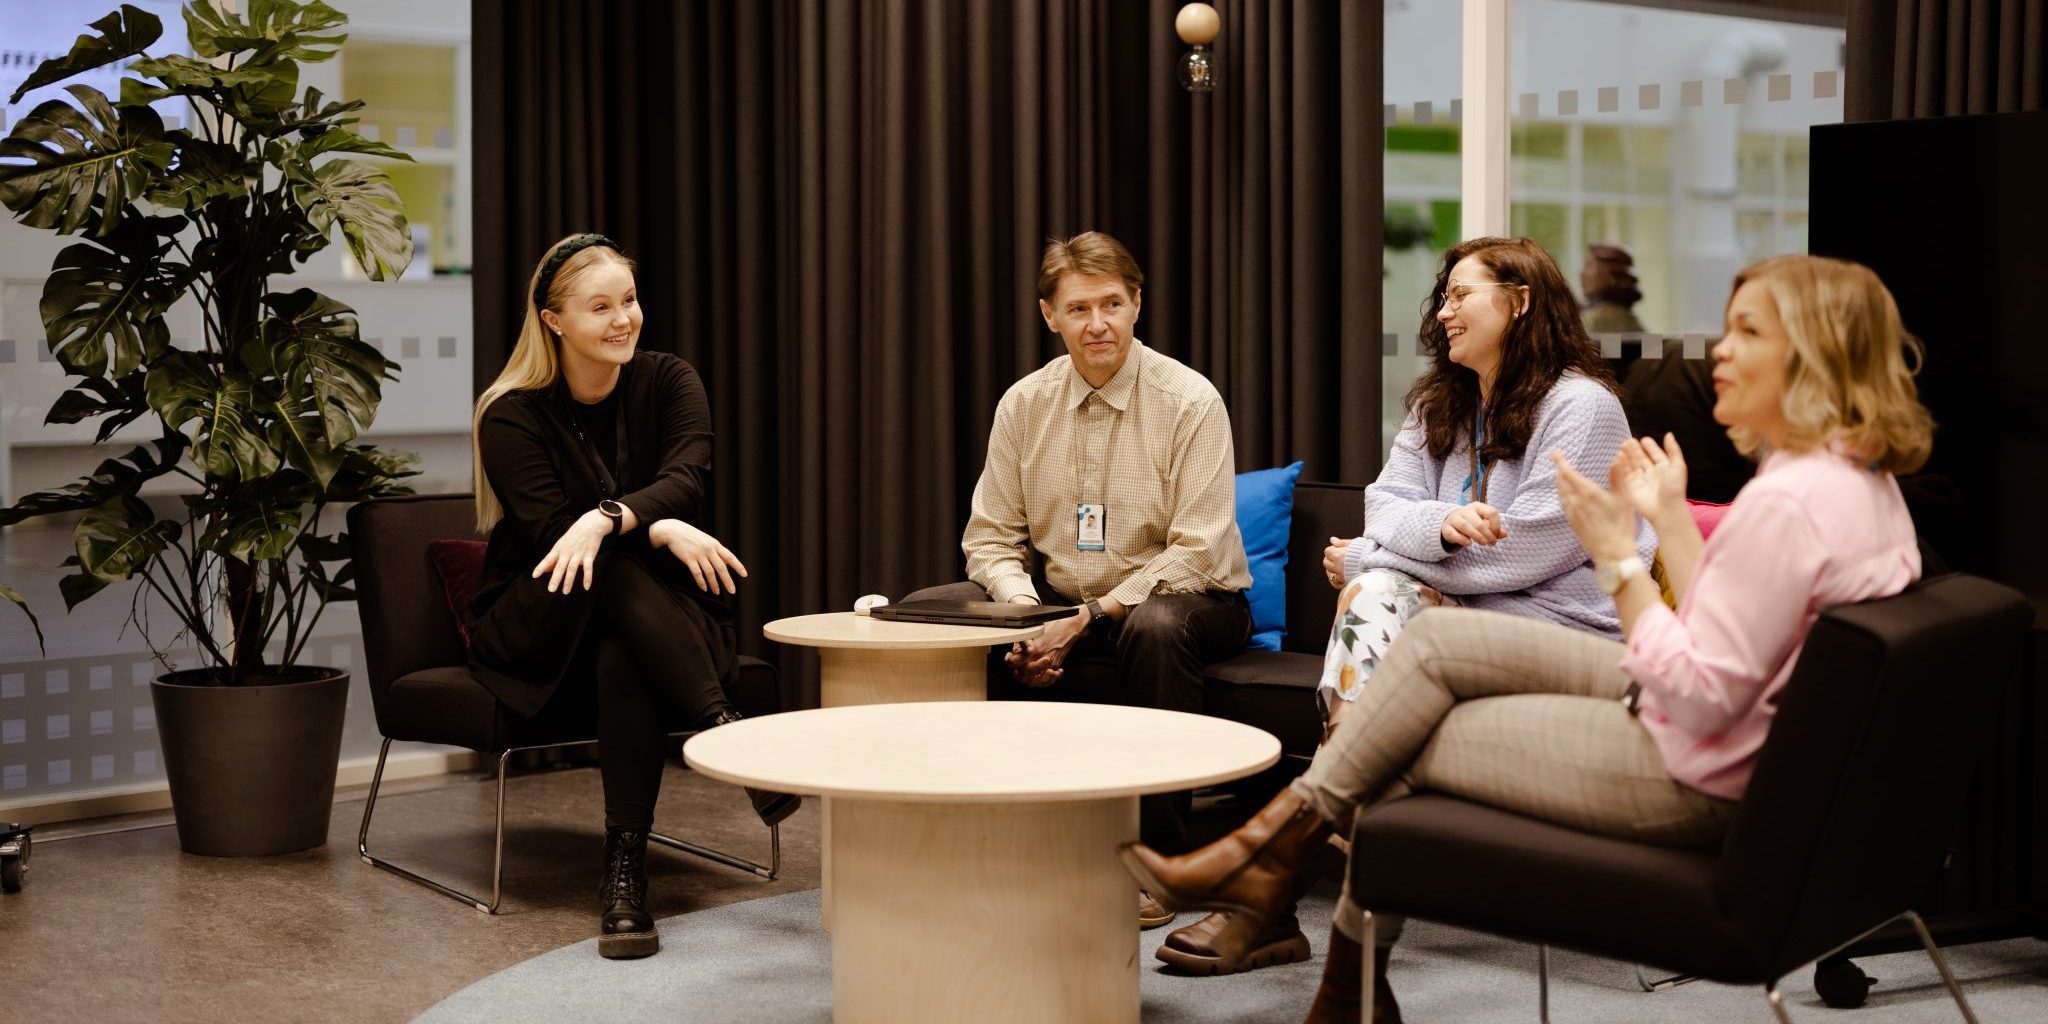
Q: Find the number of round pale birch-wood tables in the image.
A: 2